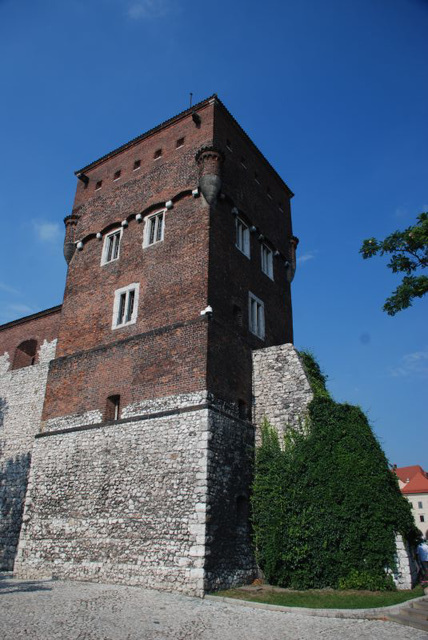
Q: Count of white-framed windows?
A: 6